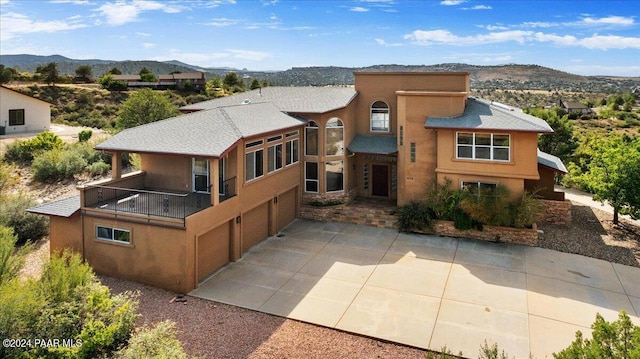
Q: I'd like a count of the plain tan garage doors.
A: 3